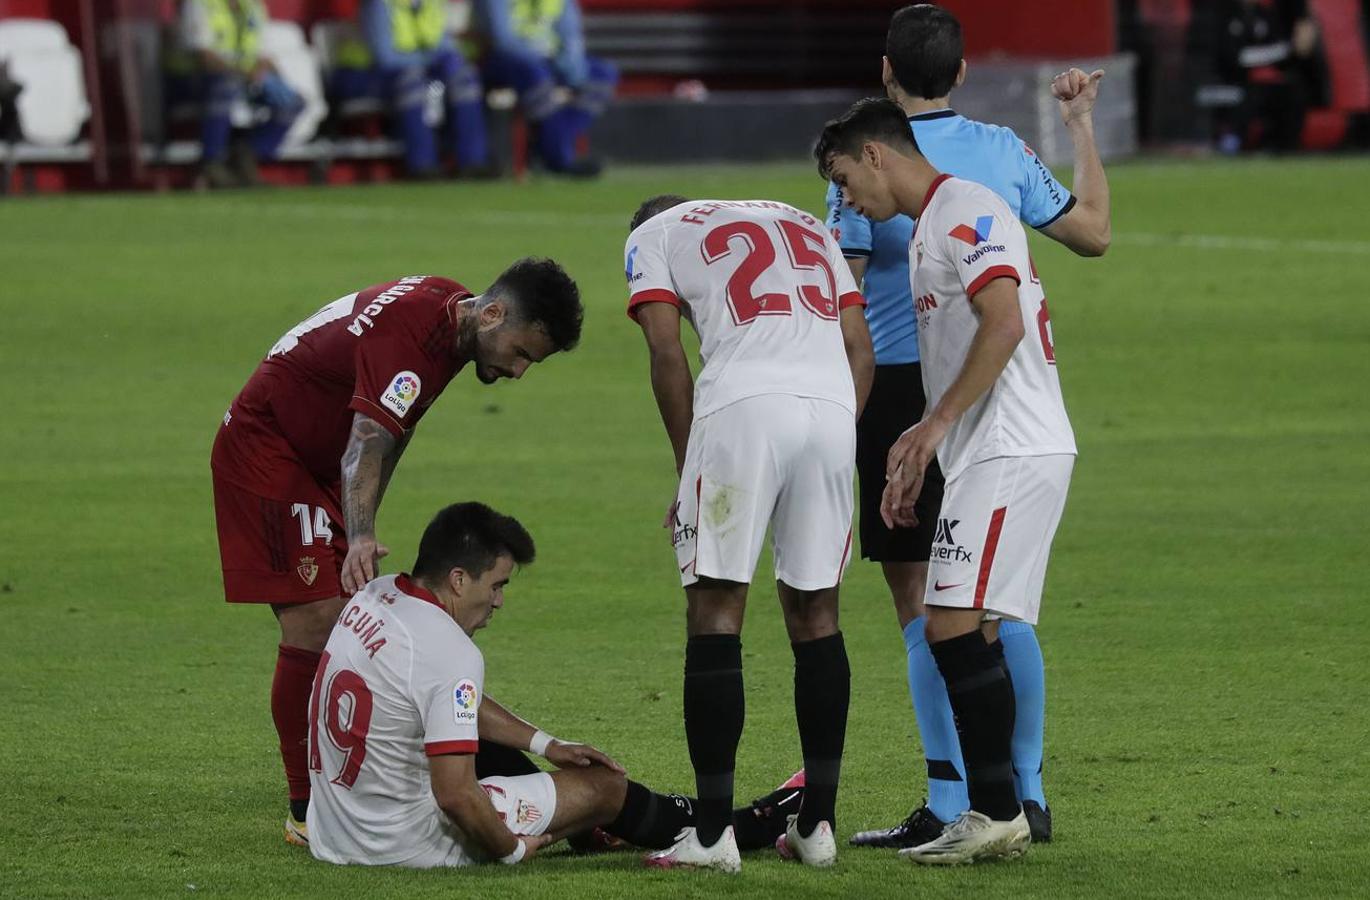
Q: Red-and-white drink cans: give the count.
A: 0